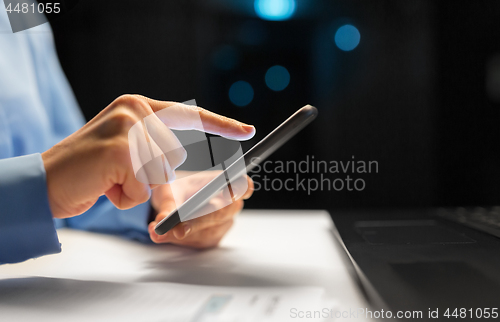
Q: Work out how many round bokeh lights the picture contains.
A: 4